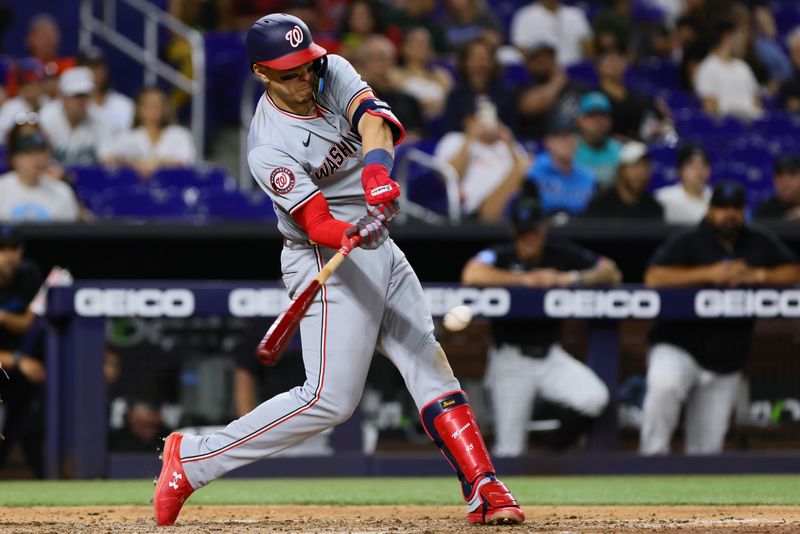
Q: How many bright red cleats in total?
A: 2